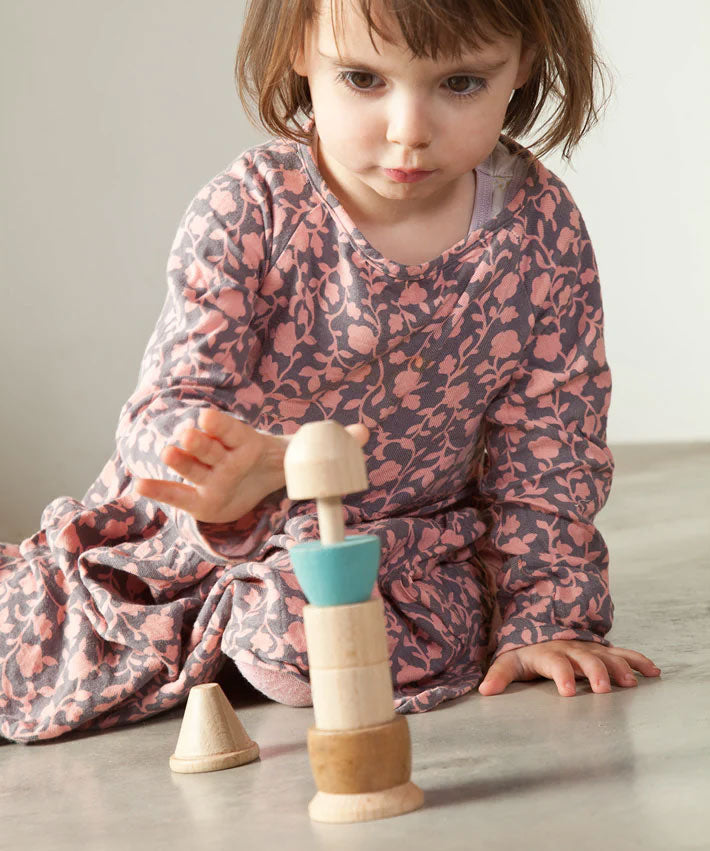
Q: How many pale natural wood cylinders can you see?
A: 2